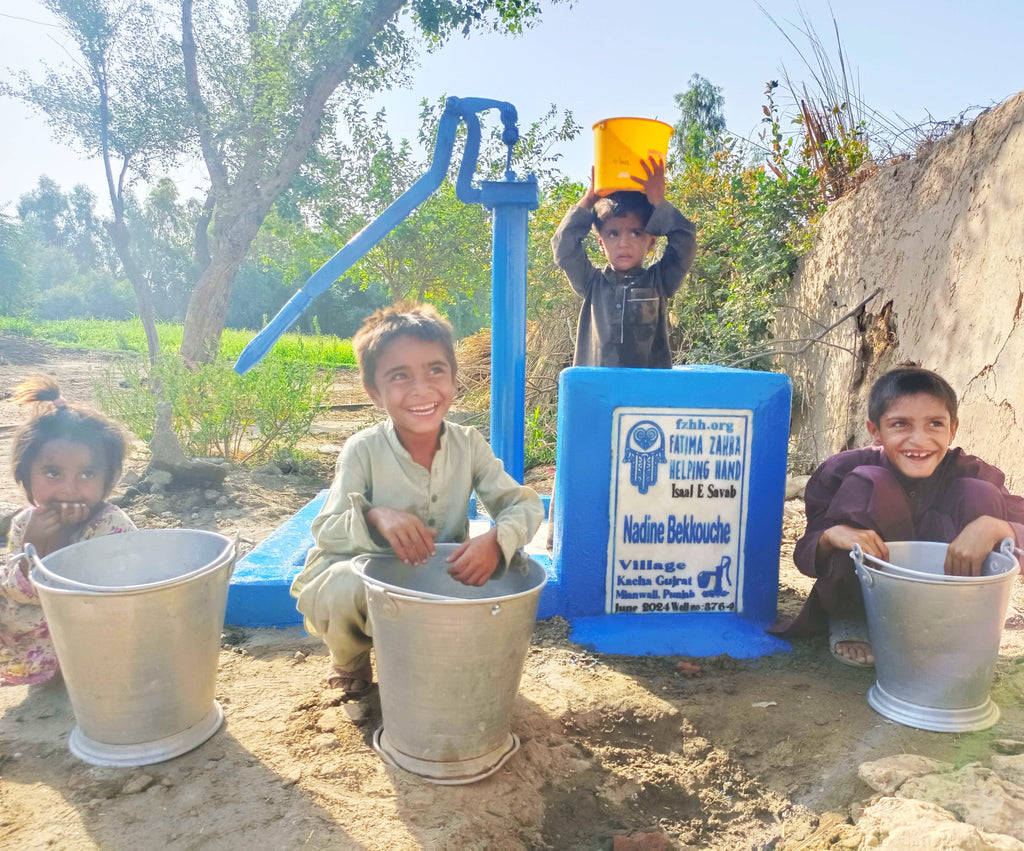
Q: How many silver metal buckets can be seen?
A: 3